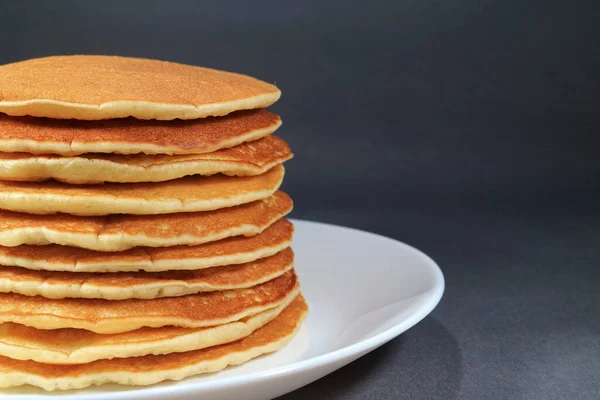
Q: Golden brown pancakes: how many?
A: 10